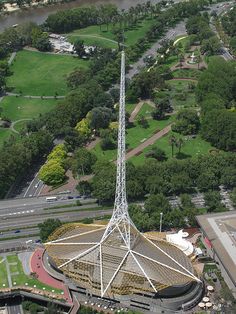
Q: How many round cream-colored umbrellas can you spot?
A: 4